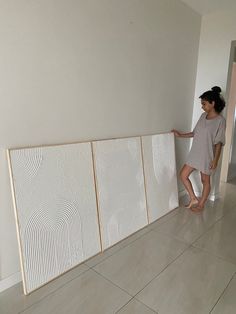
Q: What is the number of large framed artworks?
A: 3